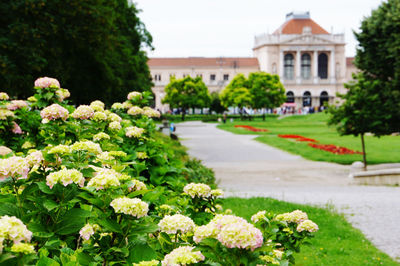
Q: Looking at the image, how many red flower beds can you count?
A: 3